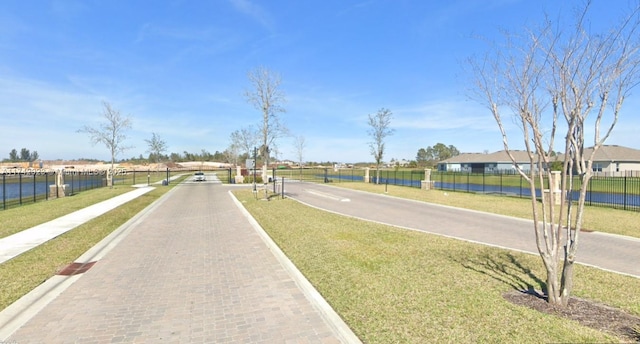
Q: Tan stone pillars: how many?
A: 7